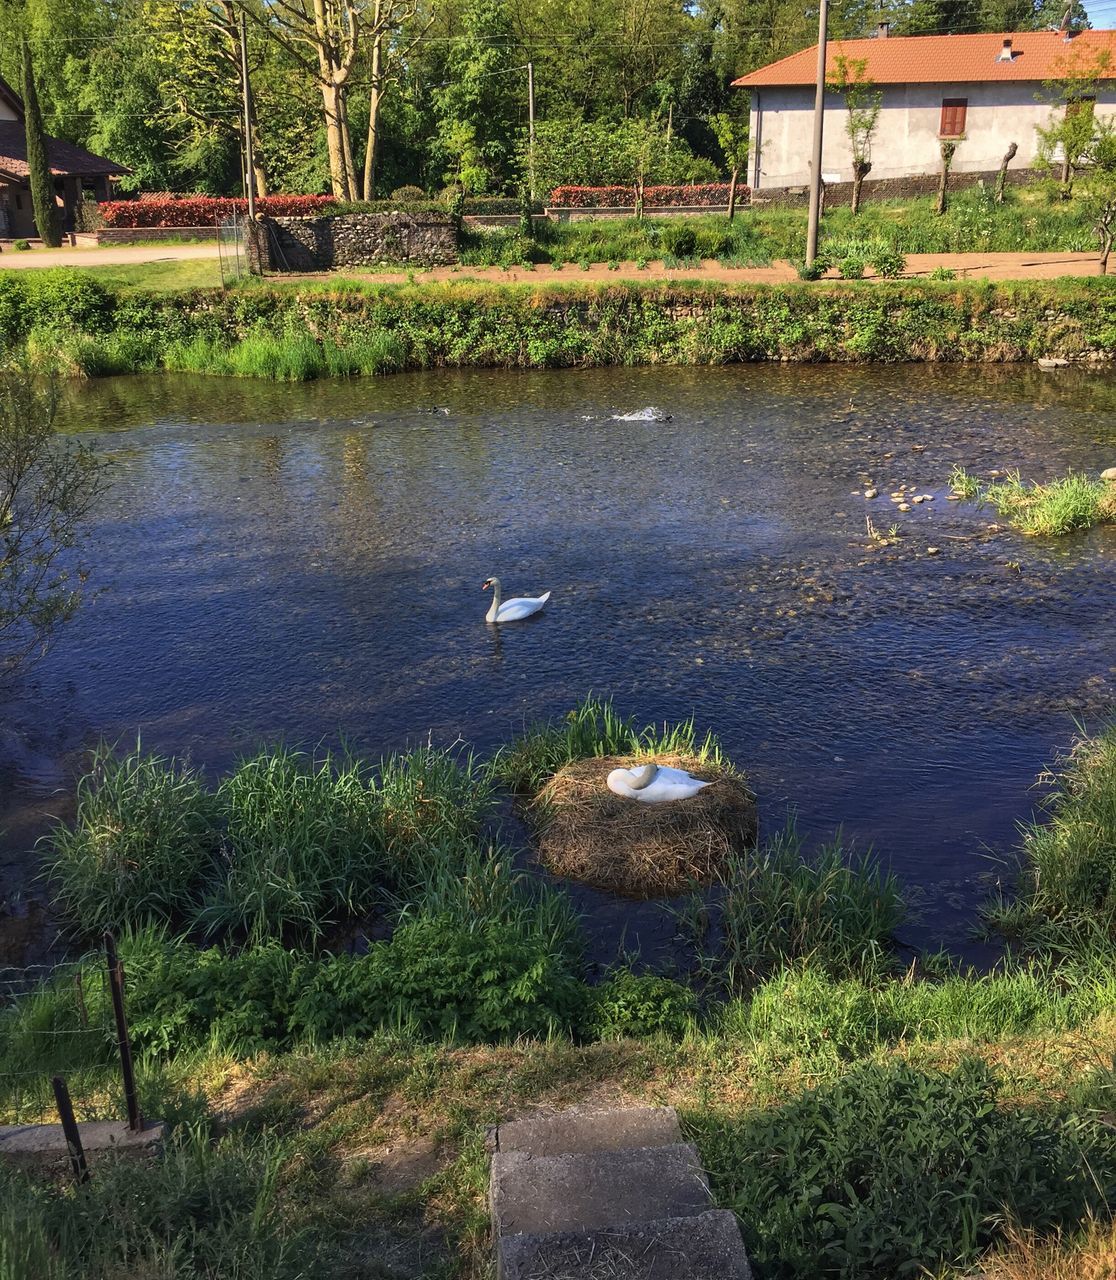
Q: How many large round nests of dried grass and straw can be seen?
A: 1